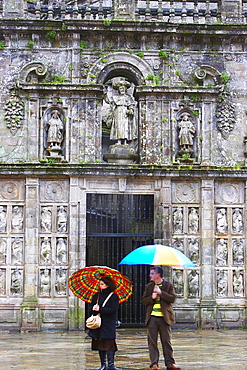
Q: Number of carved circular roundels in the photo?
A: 4